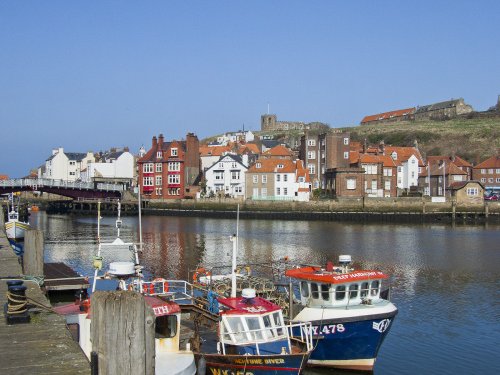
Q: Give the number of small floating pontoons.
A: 1